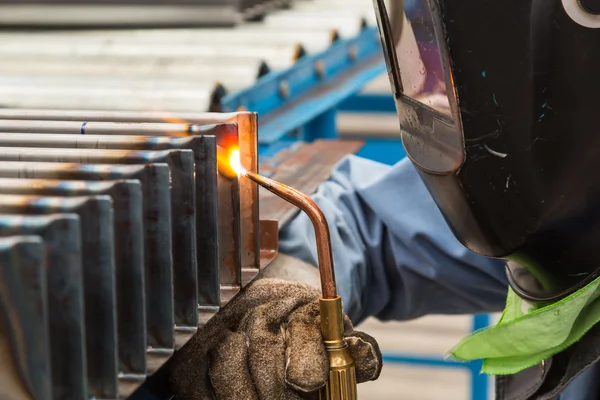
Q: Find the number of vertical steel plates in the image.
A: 9